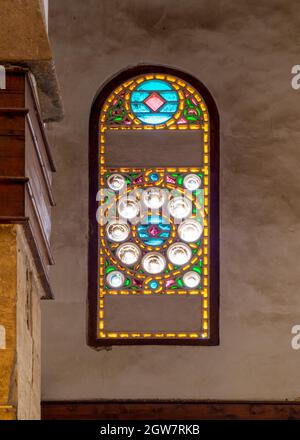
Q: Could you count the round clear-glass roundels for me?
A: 12